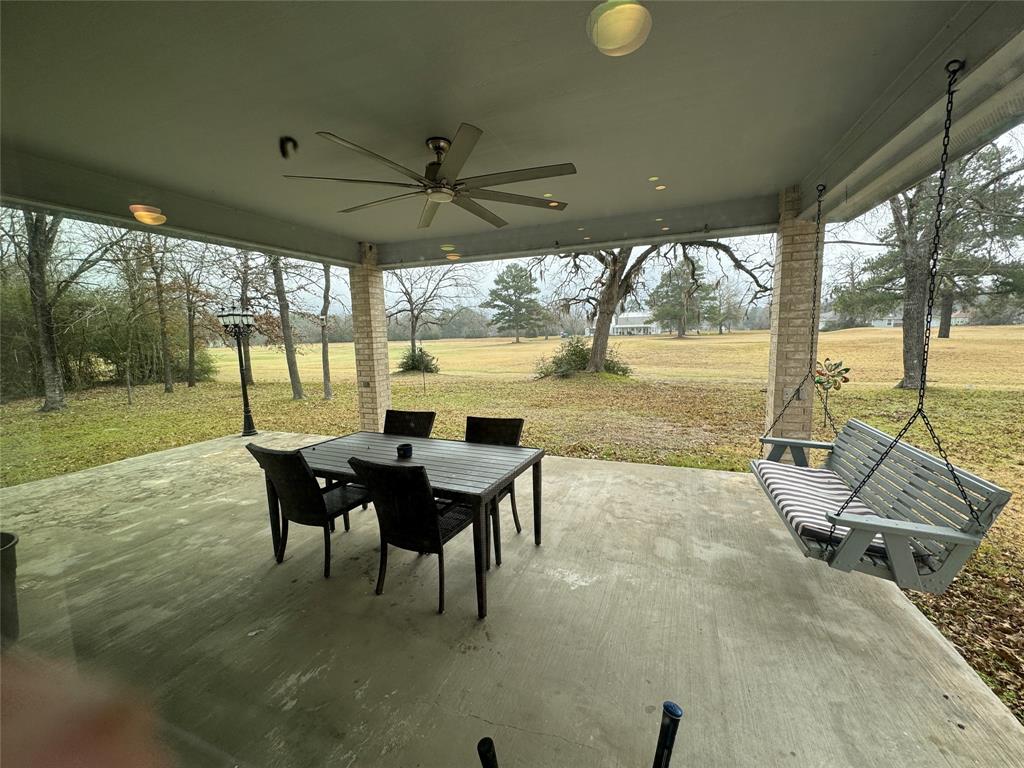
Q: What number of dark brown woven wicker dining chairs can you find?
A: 4